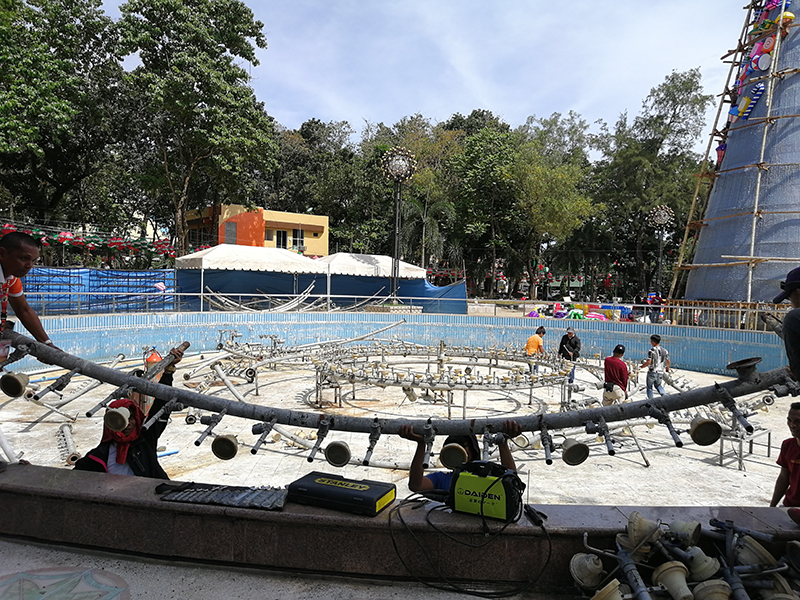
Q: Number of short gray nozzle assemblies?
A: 15